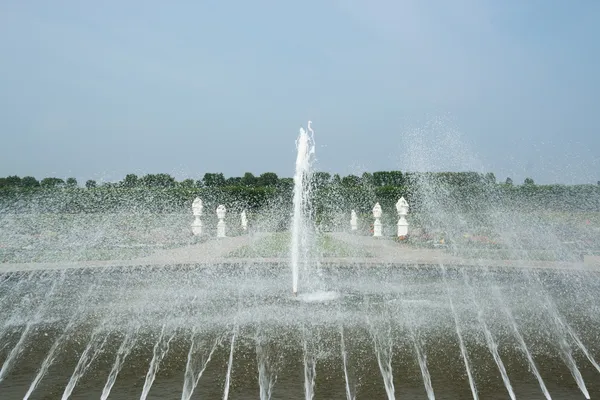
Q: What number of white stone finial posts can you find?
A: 6